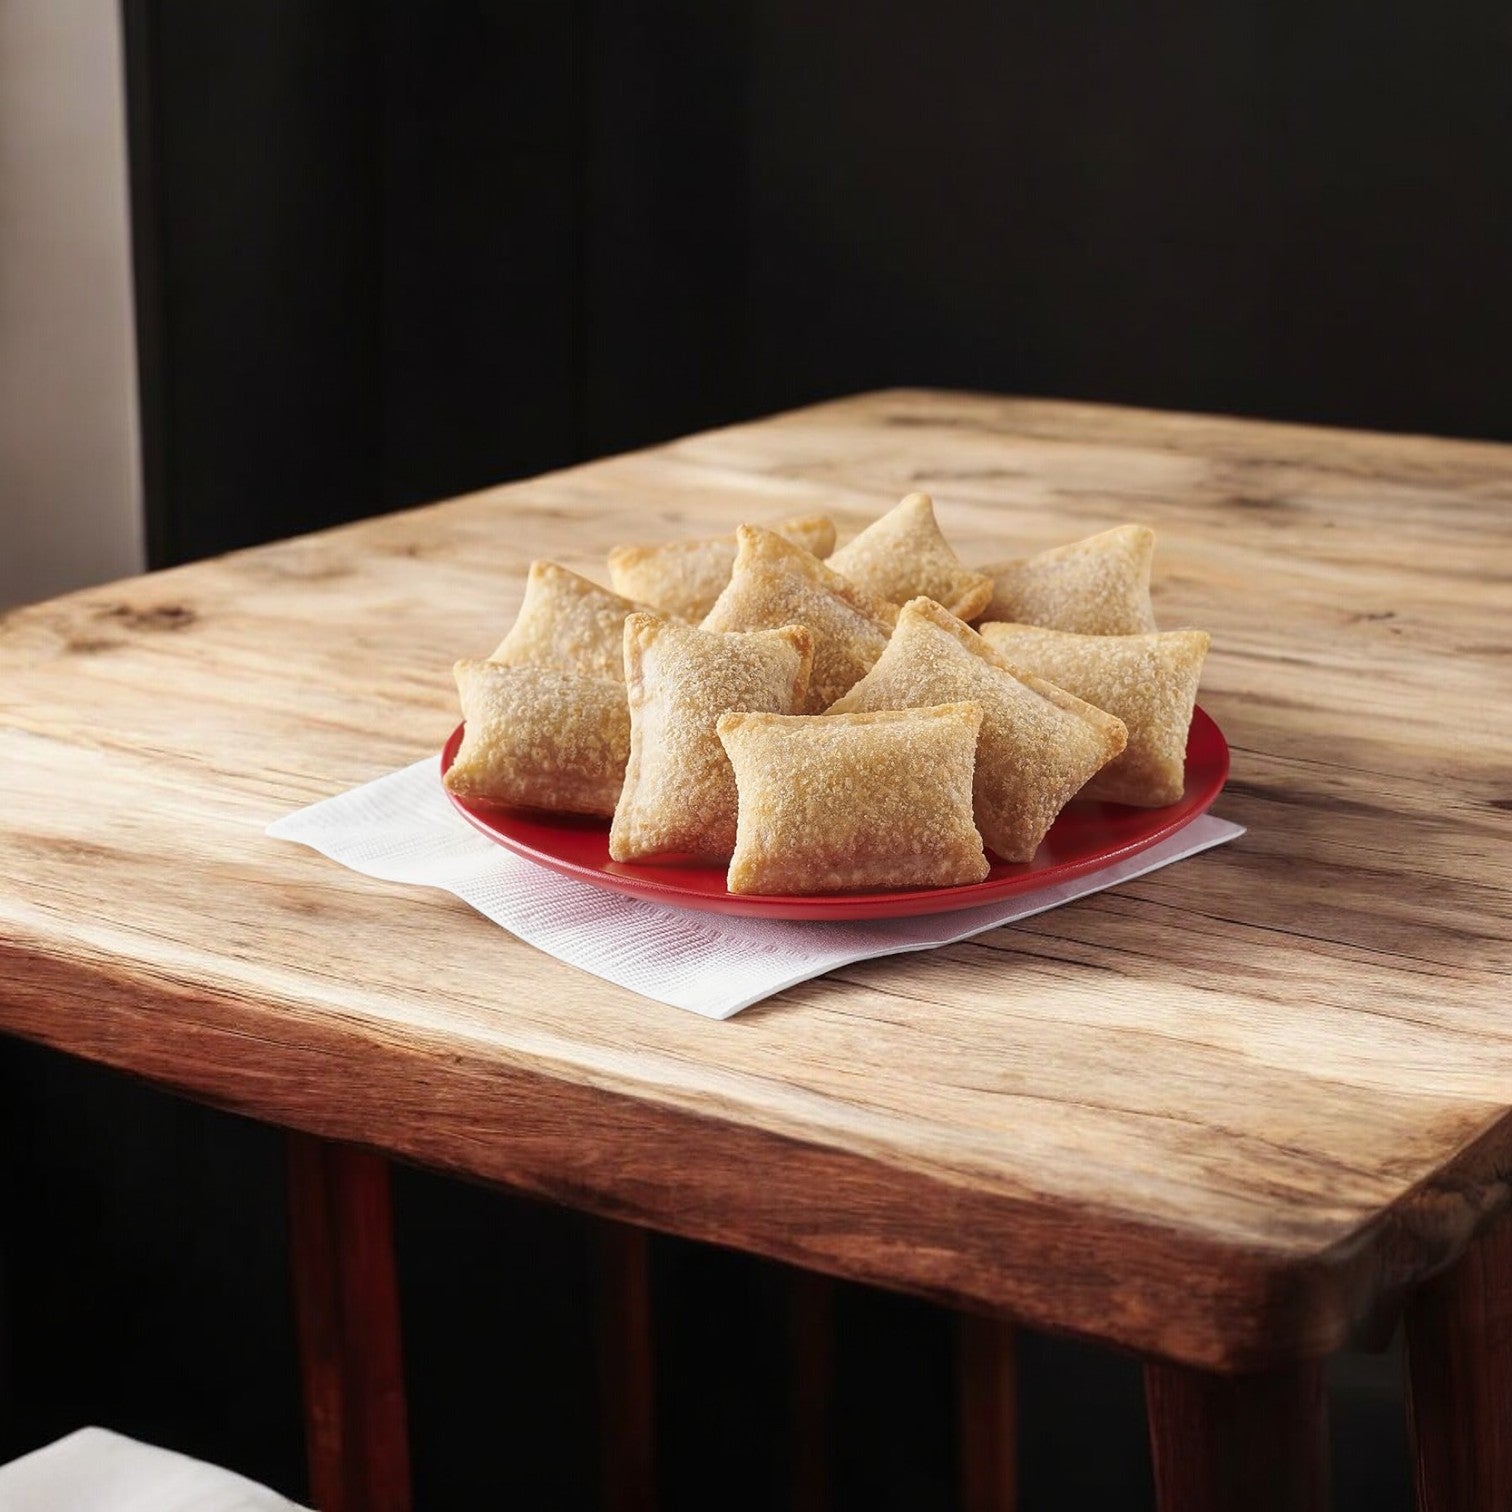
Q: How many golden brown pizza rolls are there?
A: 10